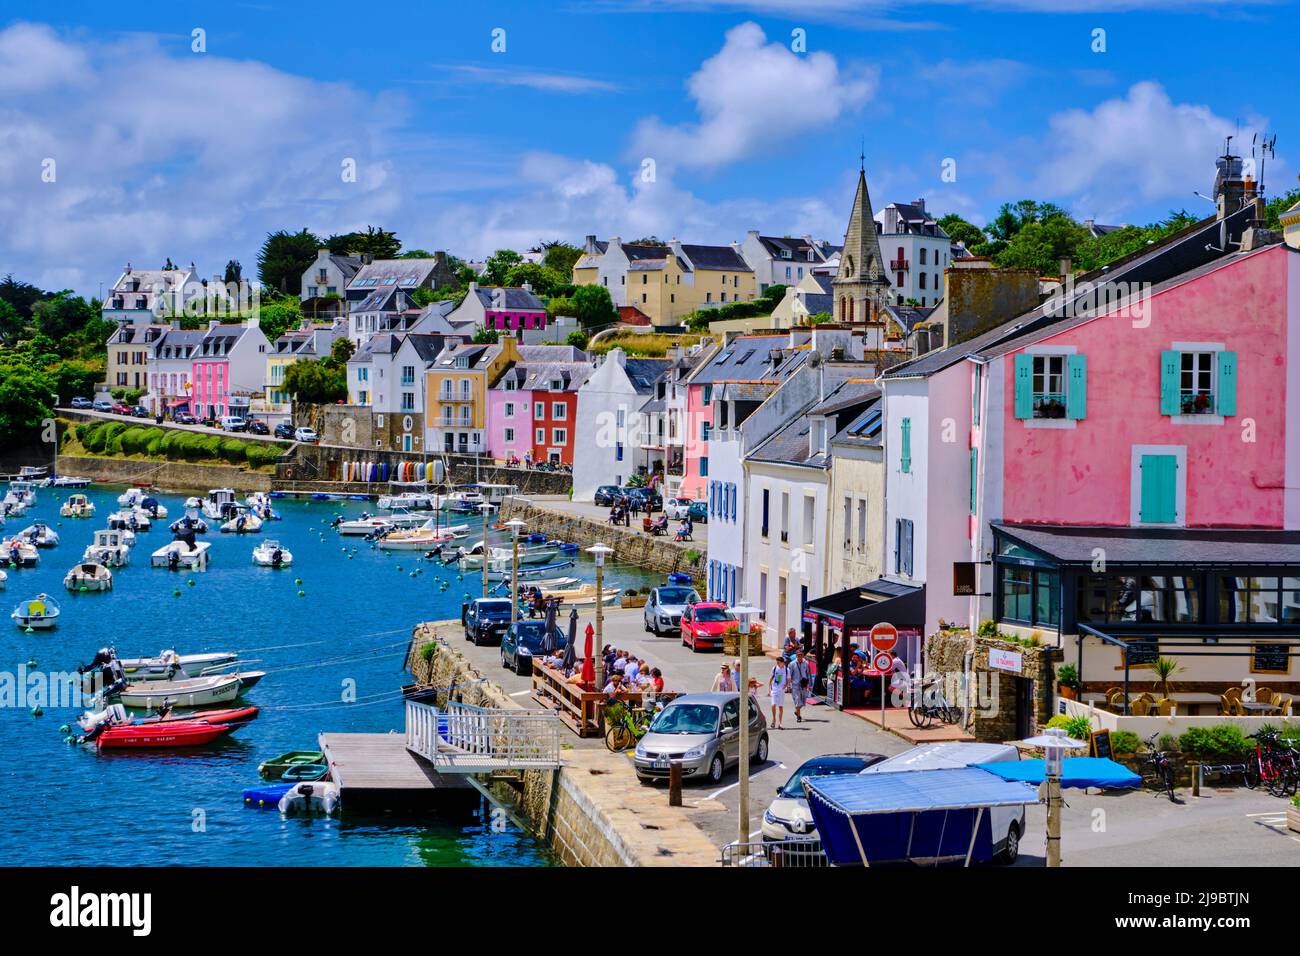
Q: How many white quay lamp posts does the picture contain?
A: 5